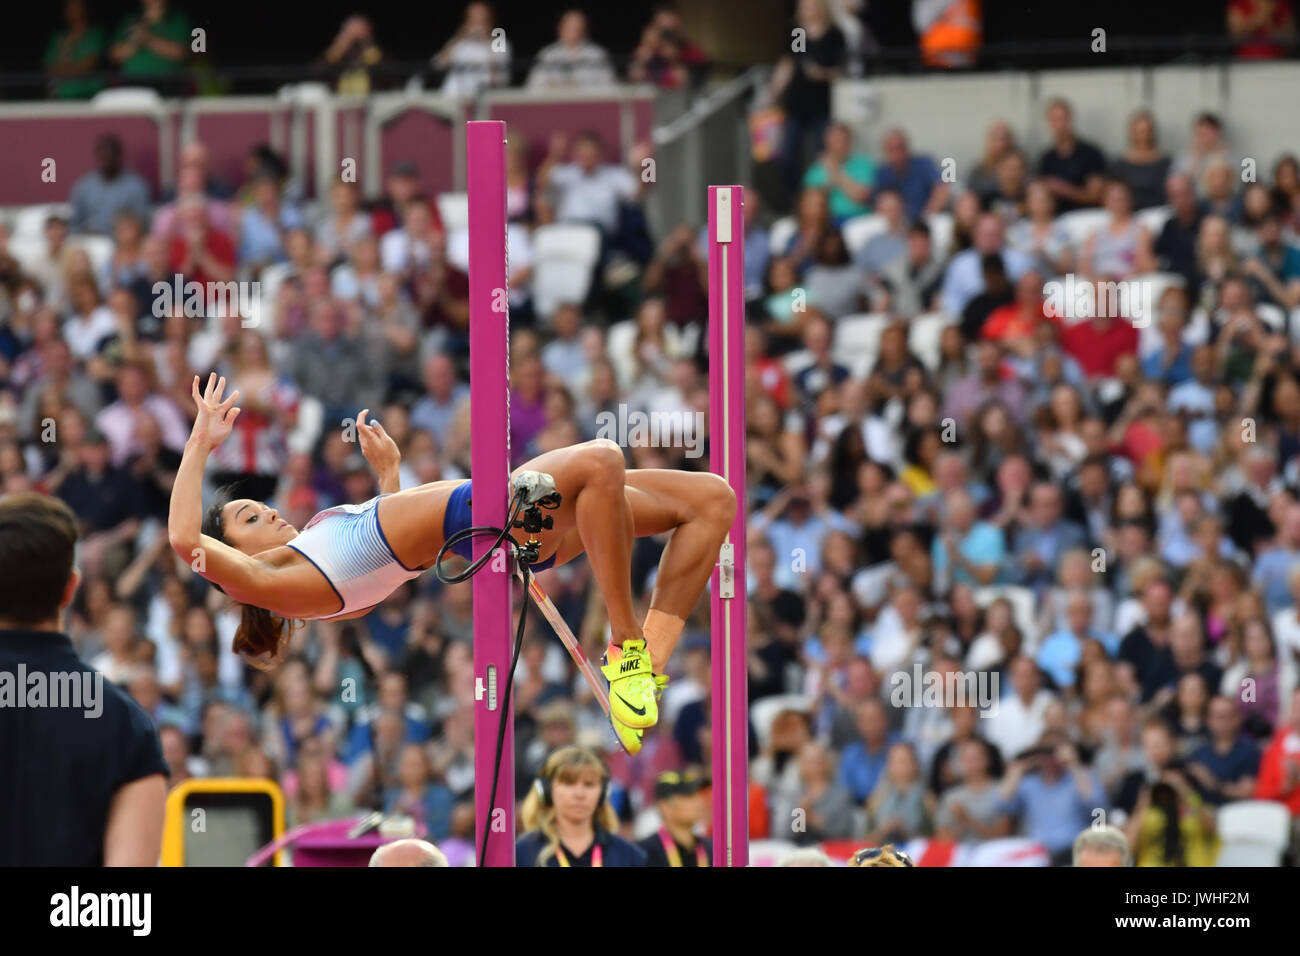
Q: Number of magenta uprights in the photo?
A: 2